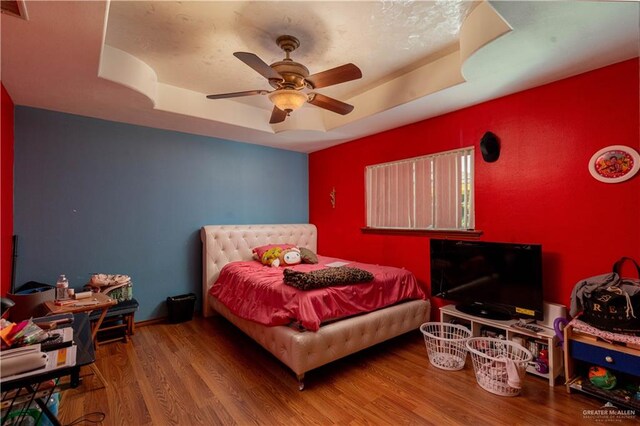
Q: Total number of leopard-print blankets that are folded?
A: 1